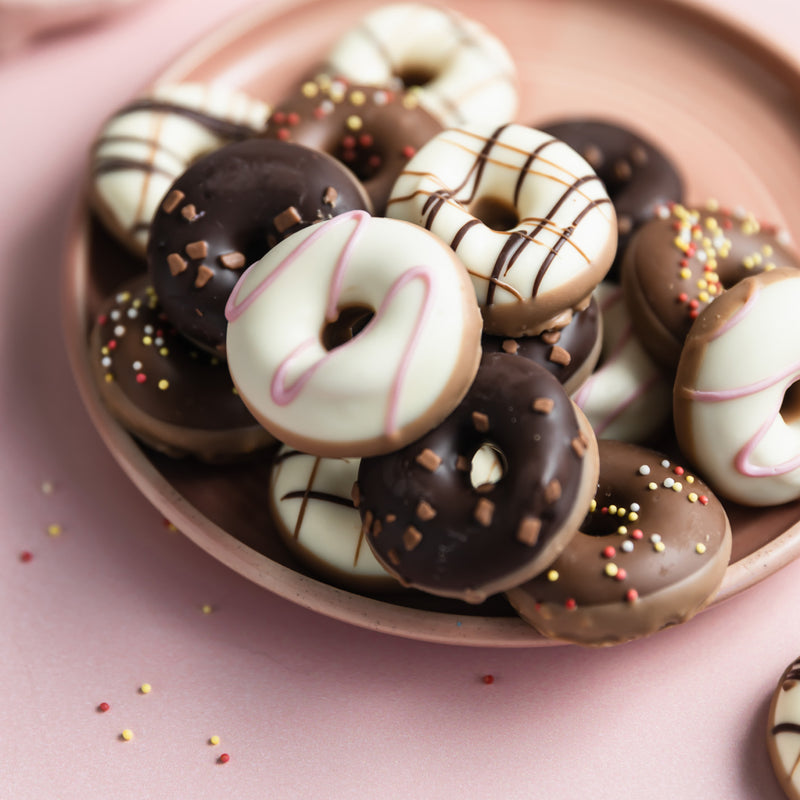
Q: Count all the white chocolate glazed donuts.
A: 8